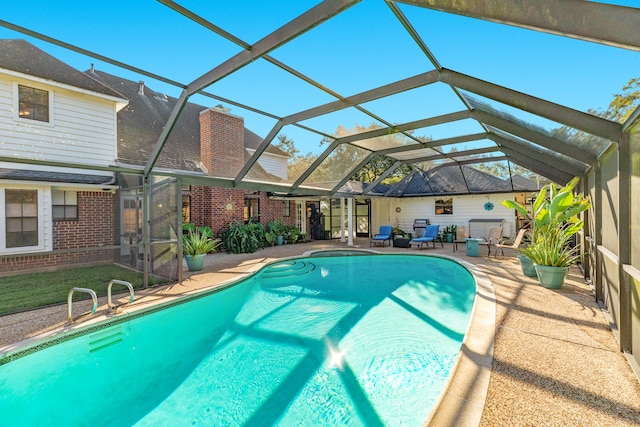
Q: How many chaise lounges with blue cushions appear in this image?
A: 2